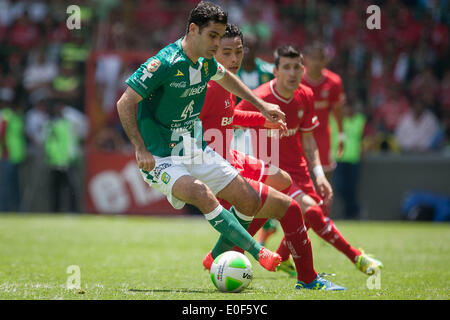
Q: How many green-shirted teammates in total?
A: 2